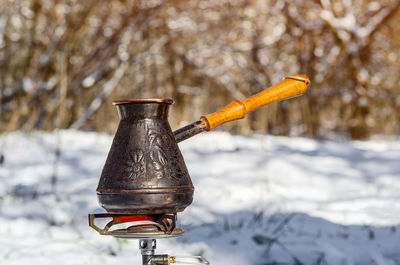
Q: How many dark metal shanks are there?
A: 1